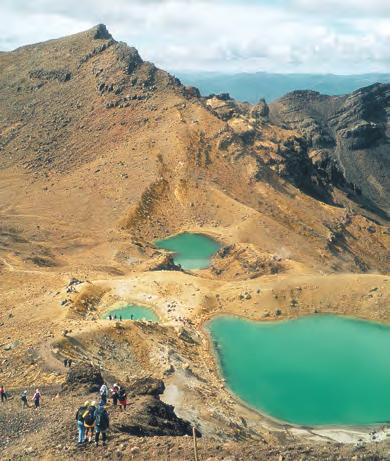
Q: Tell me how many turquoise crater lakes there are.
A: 3